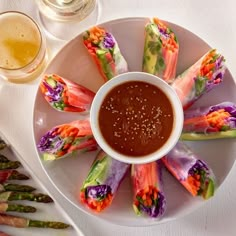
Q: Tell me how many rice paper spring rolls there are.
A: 9